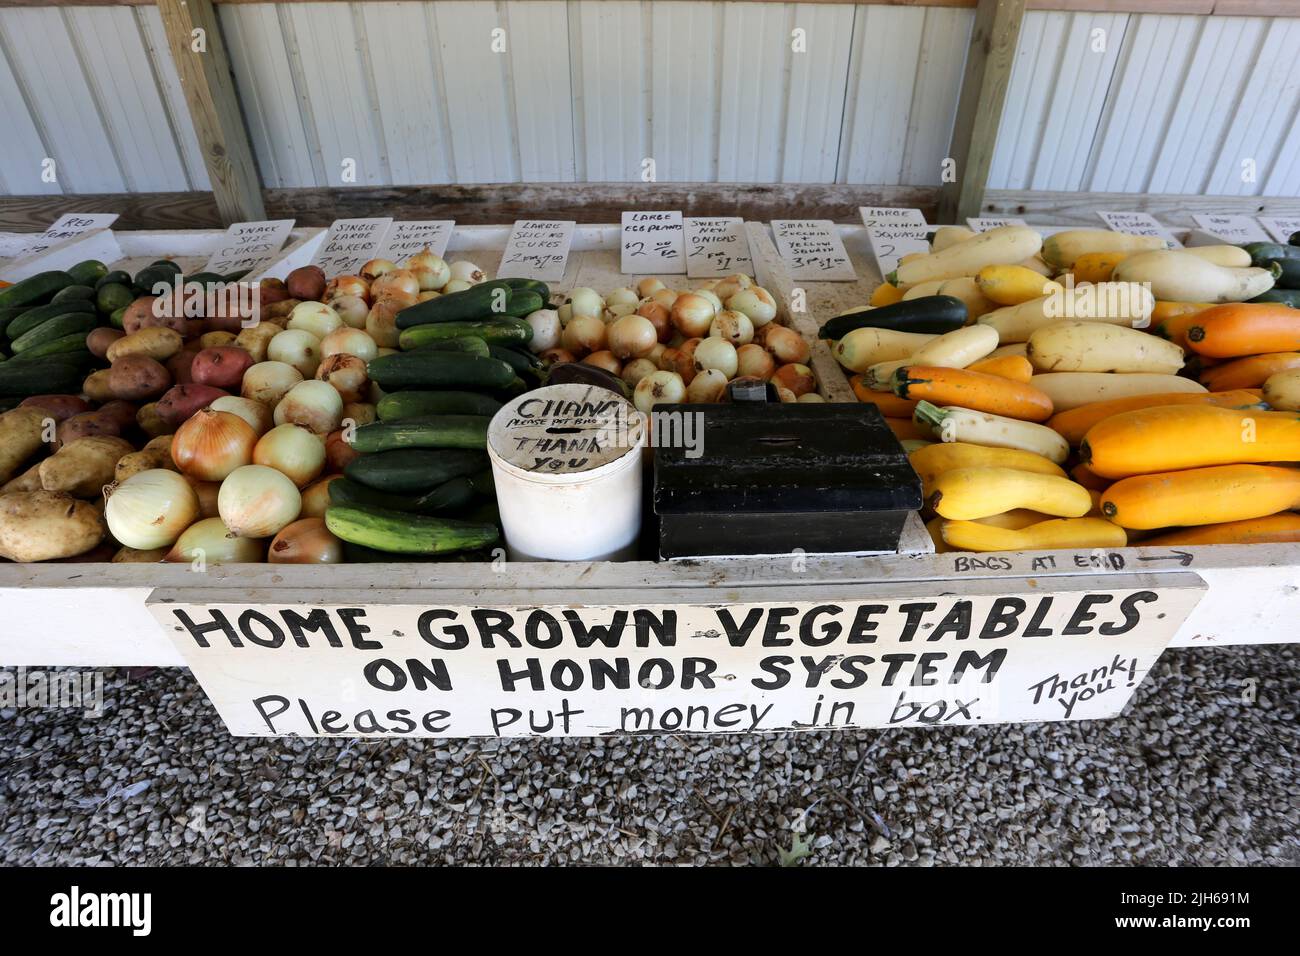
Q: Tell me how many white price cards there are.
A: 13